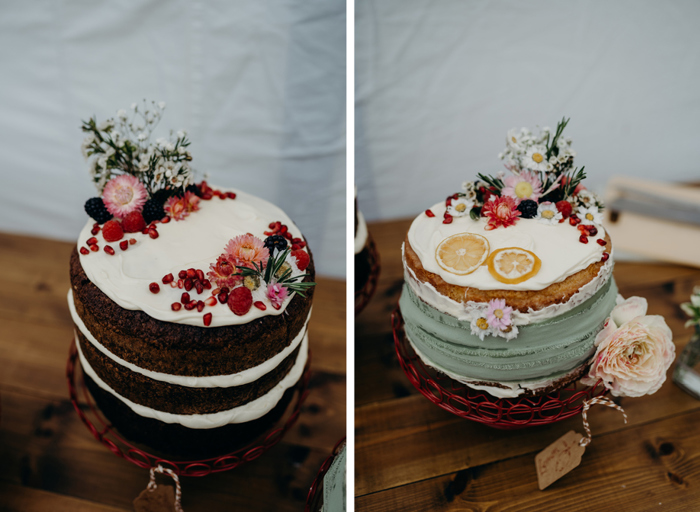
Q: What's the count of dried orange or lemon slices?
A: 2